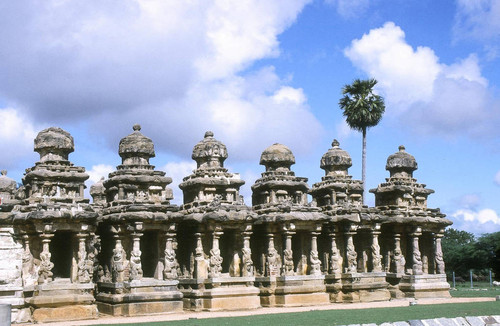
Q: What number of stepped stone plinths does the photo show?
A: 6